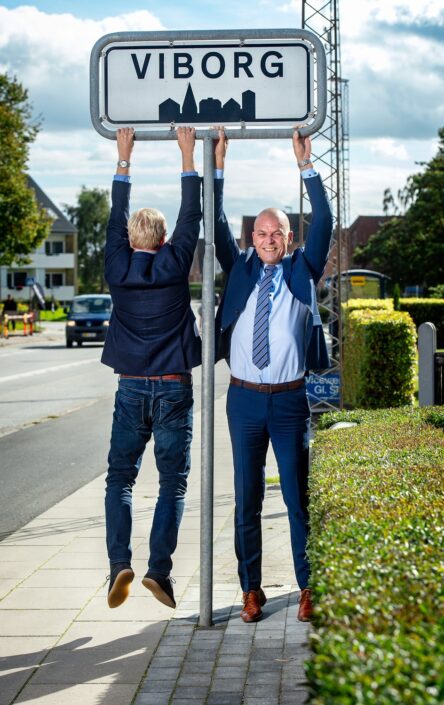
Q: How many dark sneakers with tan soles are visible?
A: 2